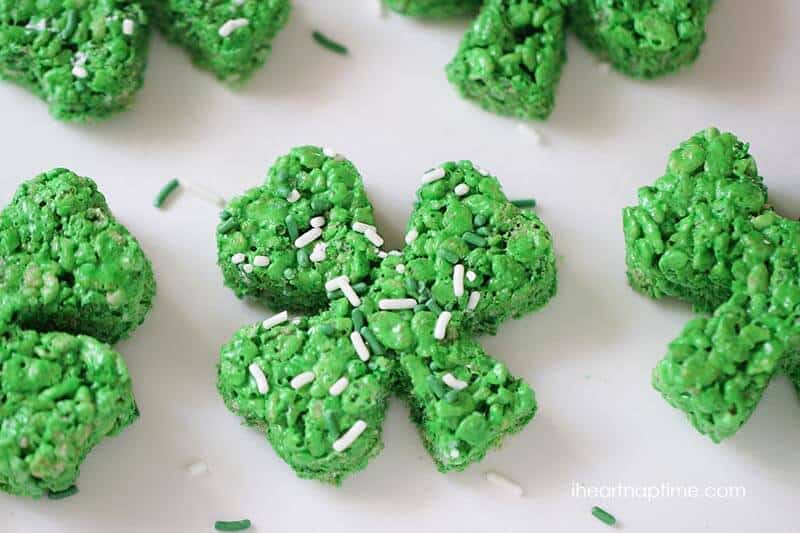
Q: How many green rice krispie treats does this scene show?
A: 5